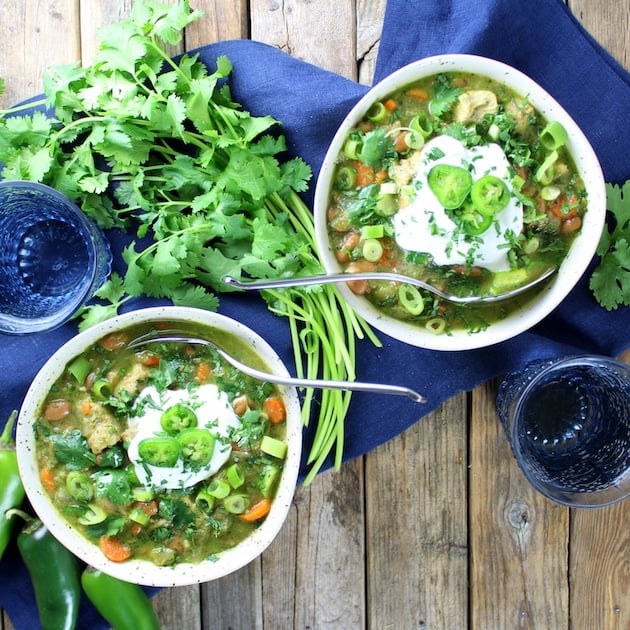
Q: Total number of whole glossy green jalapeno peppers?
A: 3